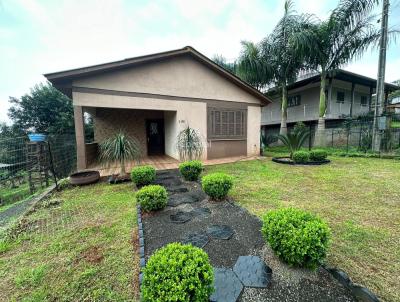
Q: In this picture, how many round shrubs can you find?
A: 8